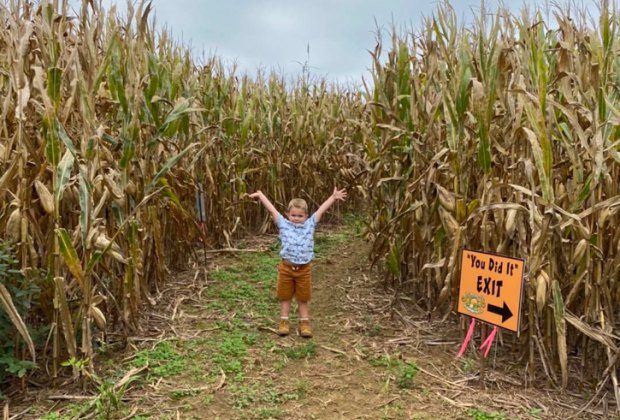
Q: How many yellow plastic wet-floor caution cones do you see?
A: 0